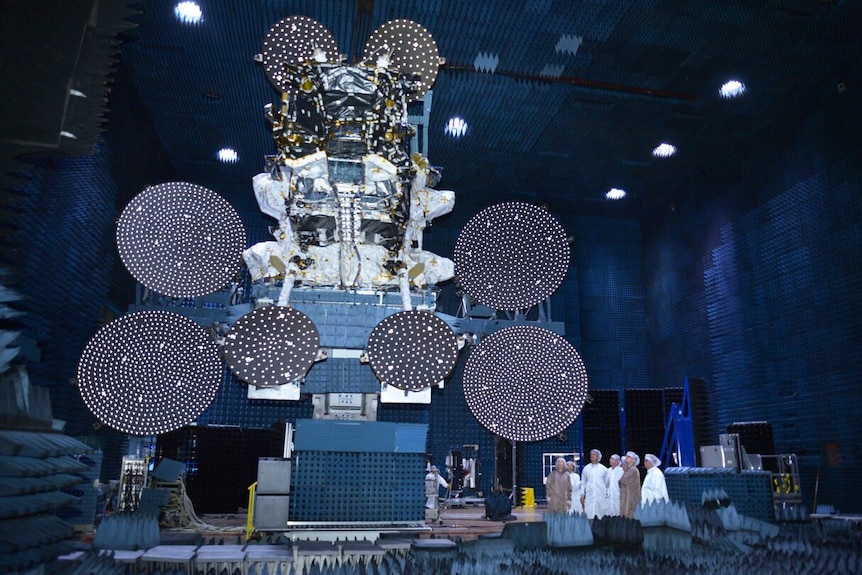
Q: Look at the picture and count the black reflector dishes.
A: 8